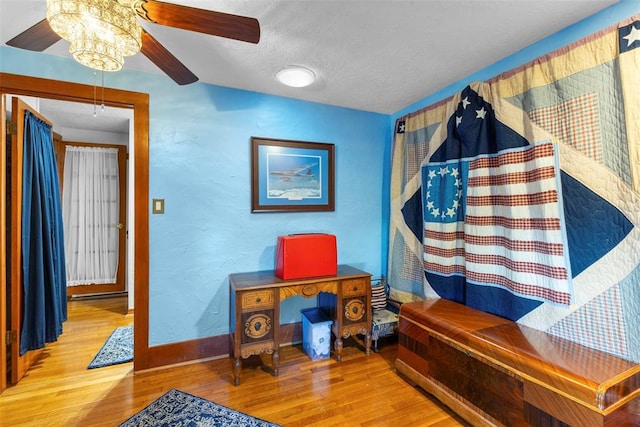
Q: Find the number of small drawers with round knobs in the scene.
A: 2